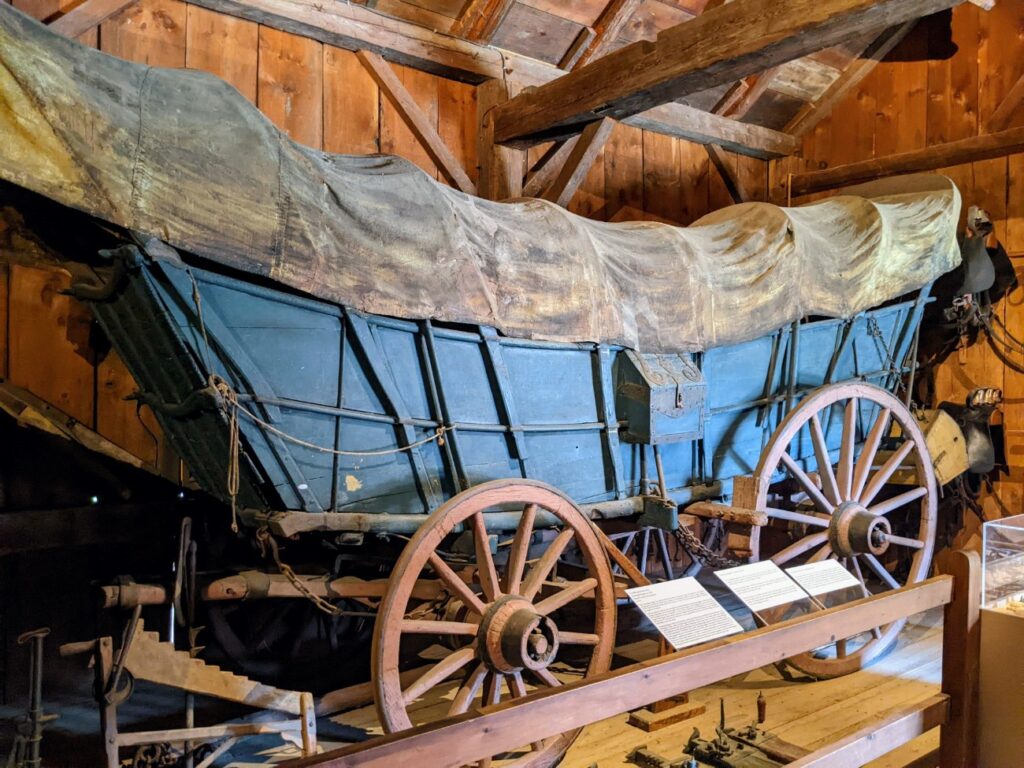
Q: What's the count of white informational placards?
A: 3